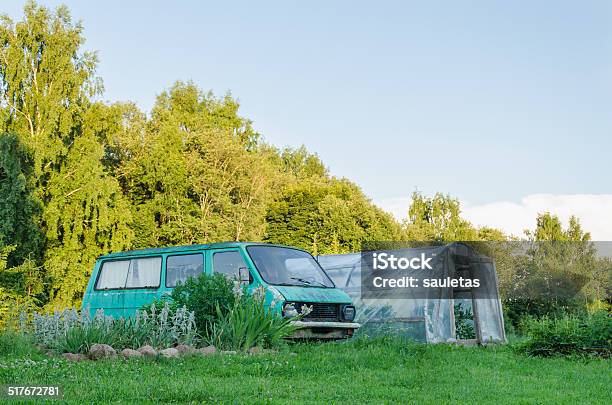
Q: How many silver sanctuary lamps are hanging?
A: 0